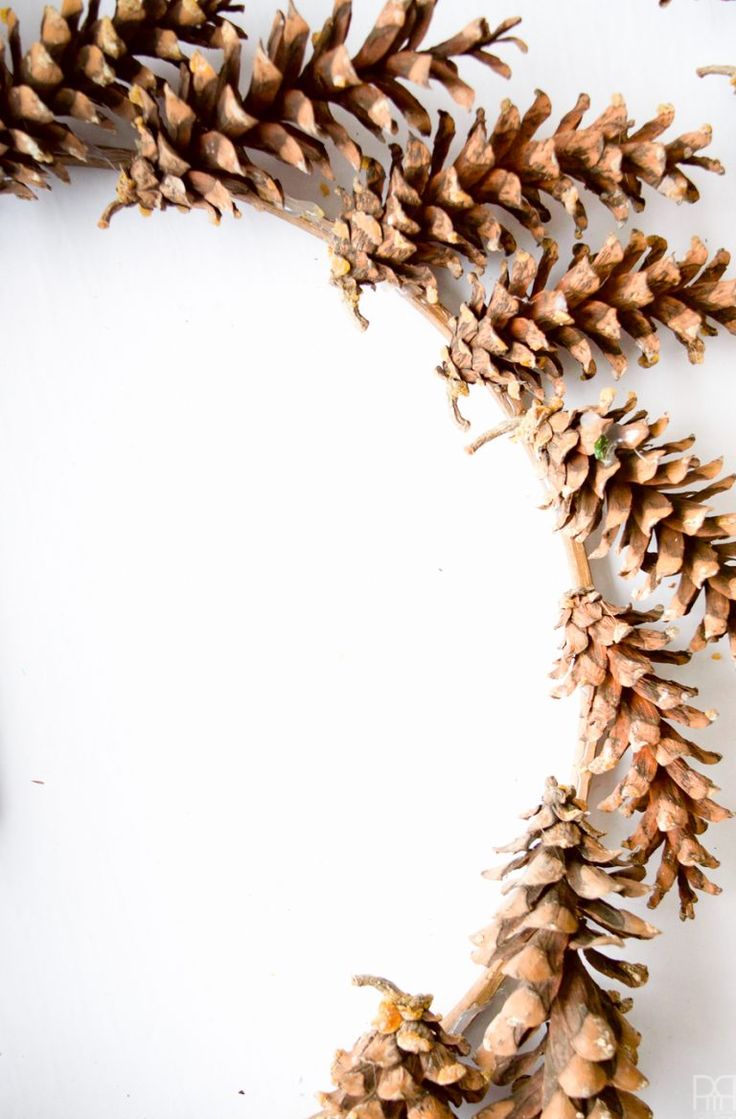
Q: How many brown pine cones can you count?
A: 8